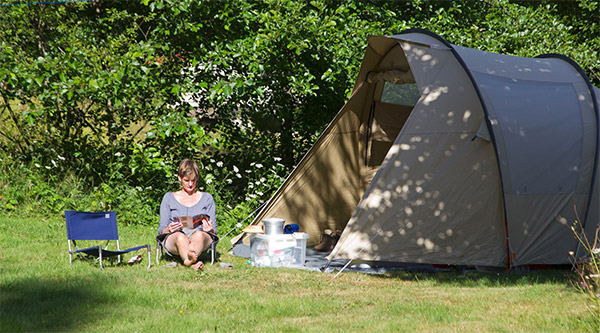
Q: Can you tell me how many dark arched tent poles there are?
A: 2